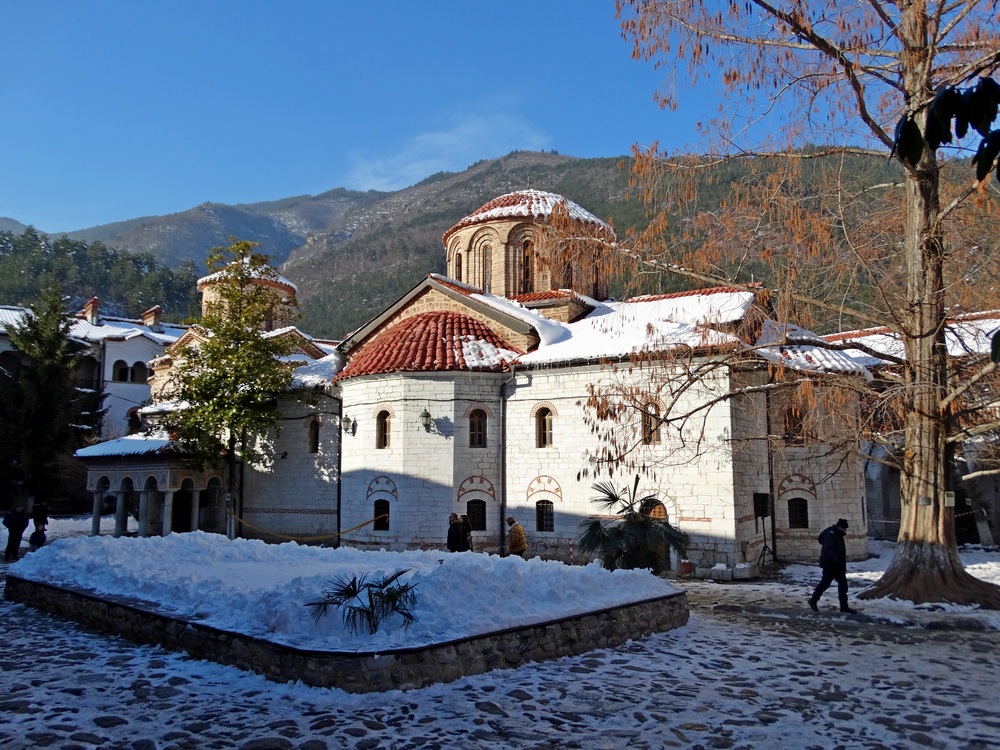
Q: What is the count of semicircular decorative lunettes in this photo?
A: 4